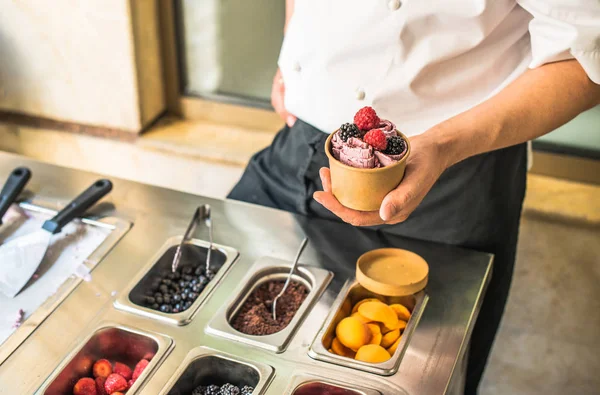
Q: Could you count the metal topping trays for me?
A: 6